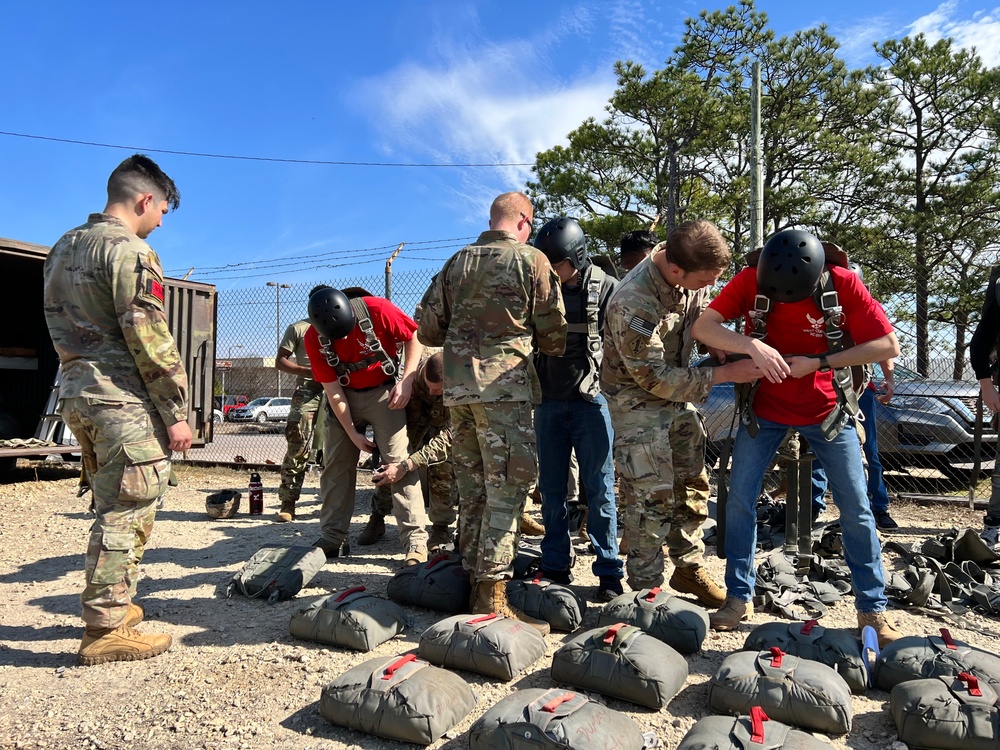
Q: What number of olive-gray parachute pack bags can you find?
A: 14